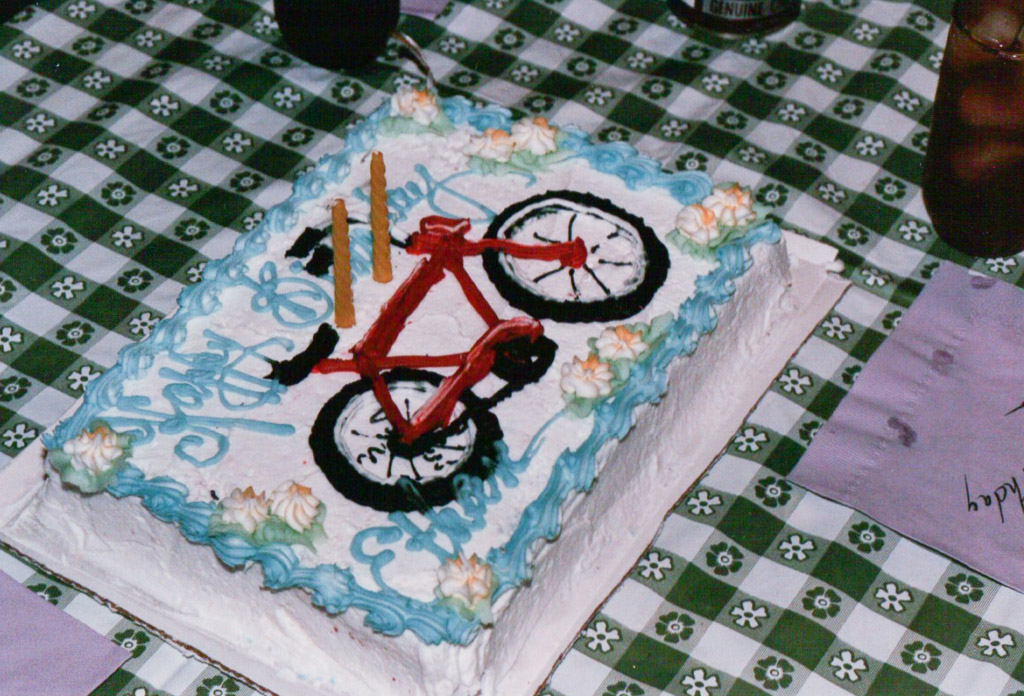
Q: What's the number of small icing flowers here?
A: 11